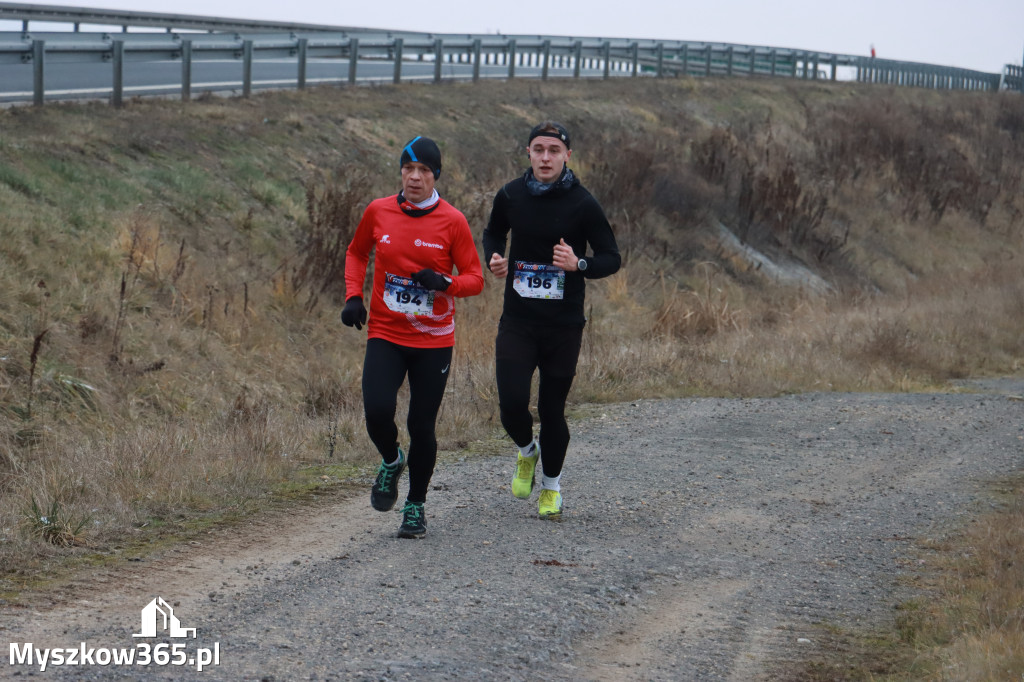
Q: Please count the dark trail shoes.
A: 2